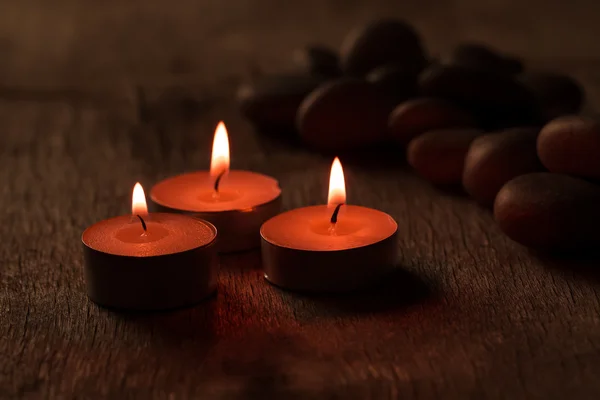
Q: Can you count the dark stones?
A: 13